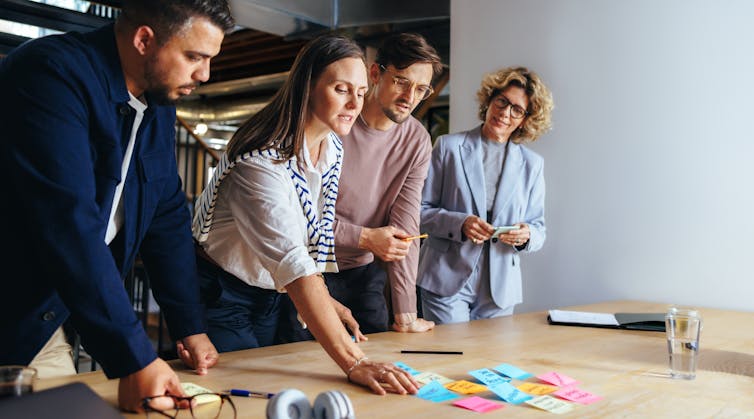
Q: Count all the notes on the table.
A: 13